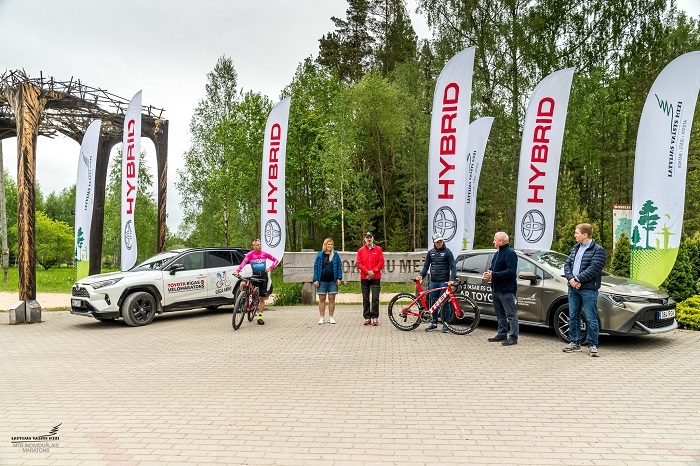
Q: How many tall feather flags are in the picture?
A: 7